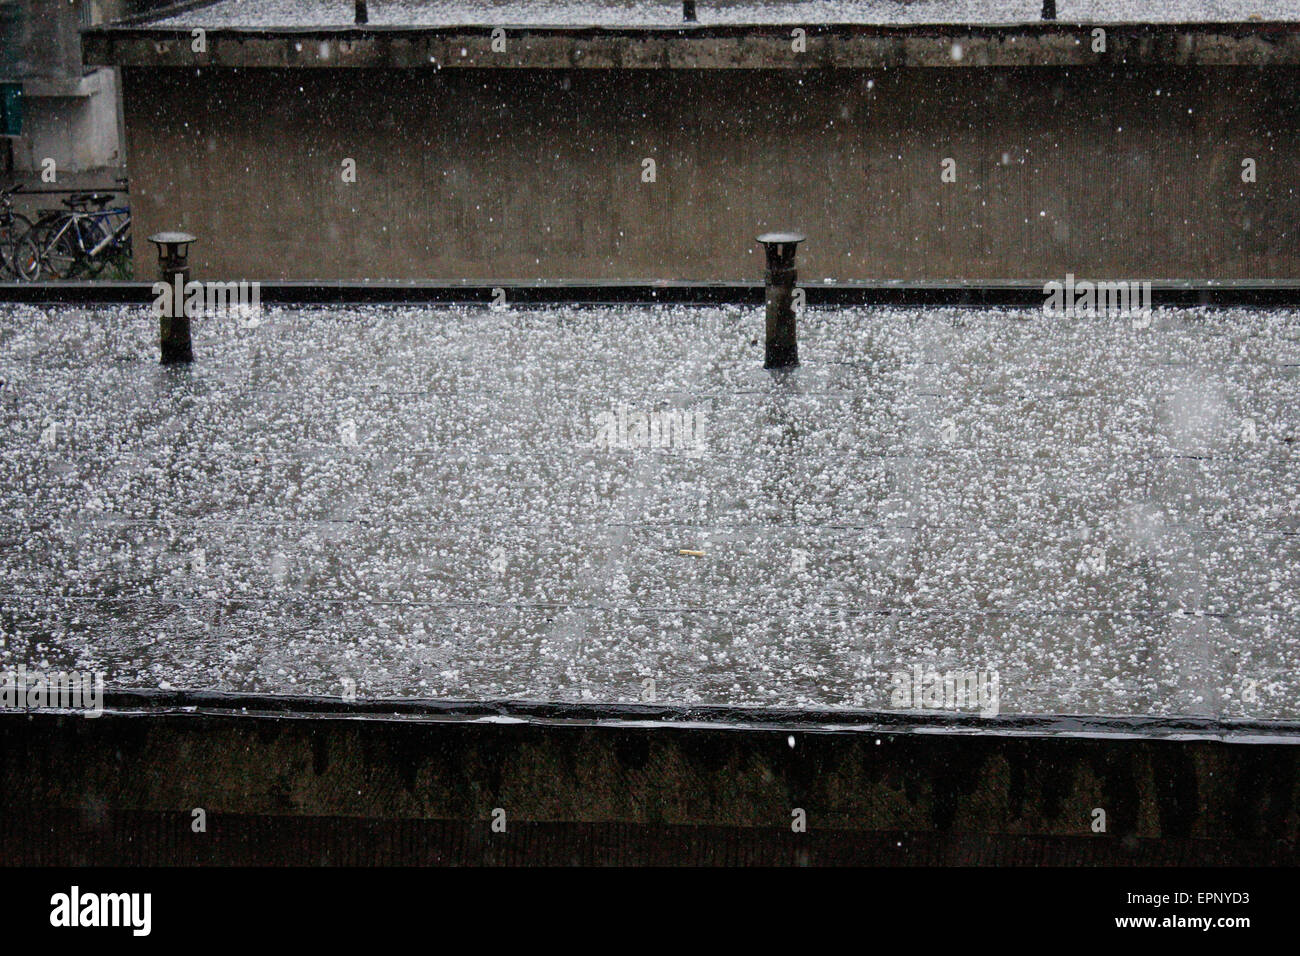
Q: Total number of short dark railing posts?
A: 3